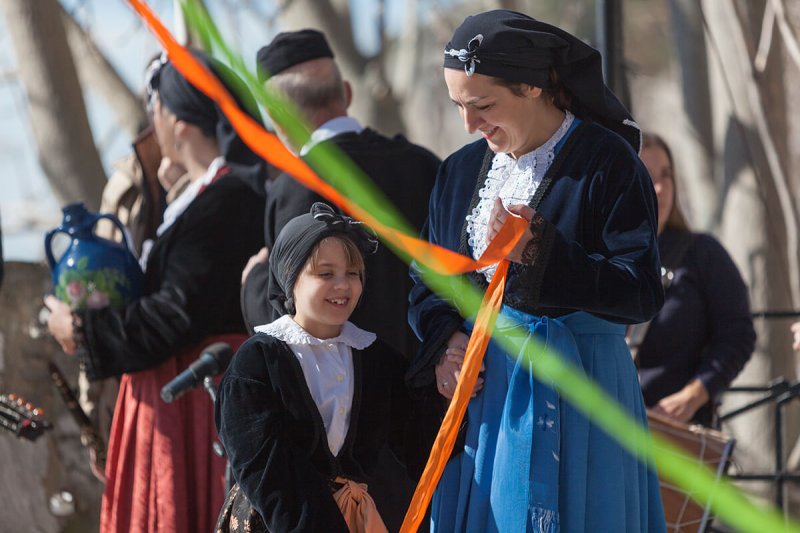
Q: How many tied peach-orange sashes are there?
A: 1